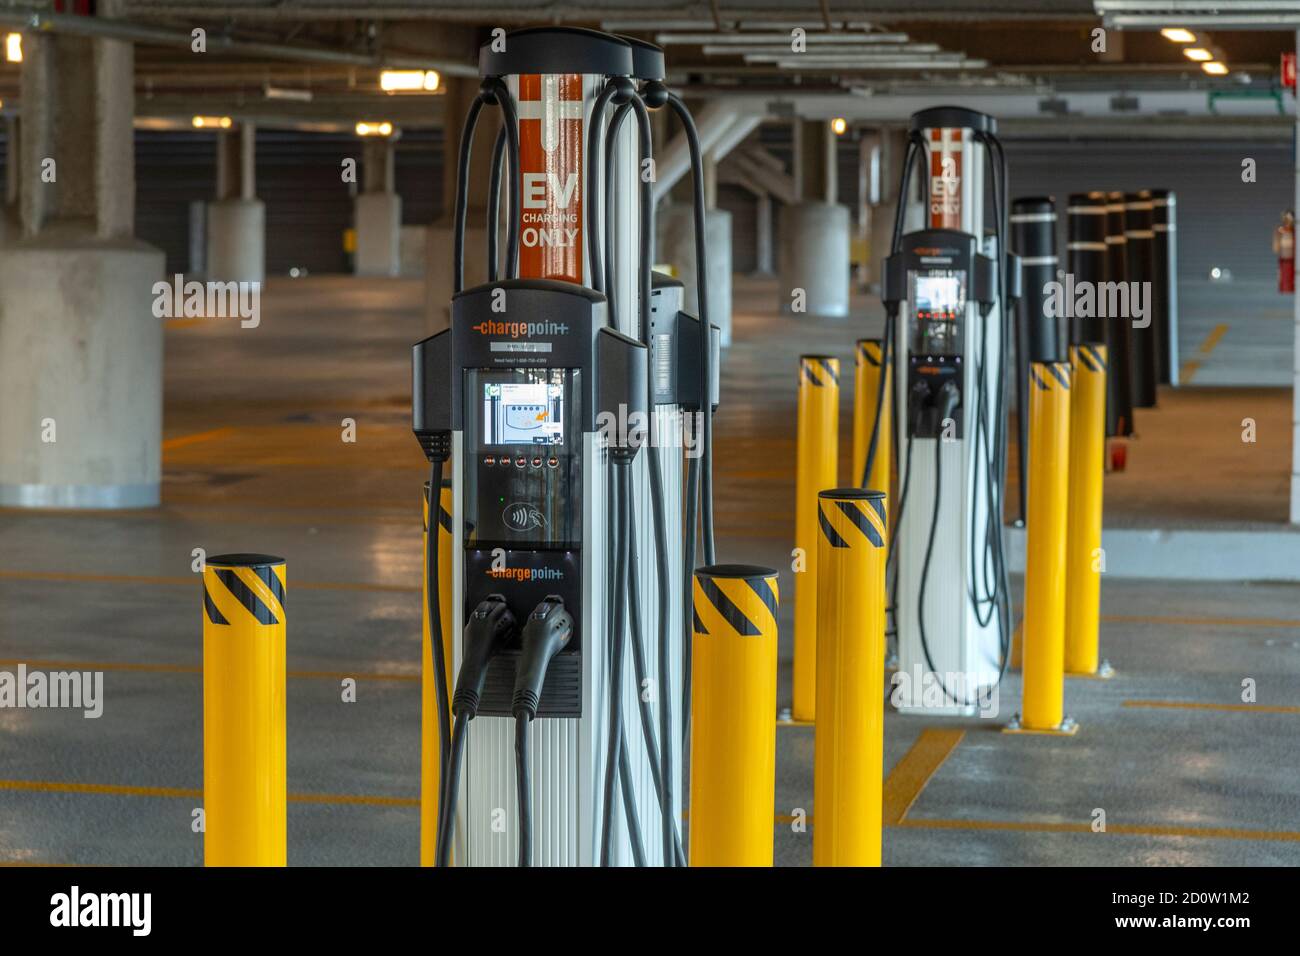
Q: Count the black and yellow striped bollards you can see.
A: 8